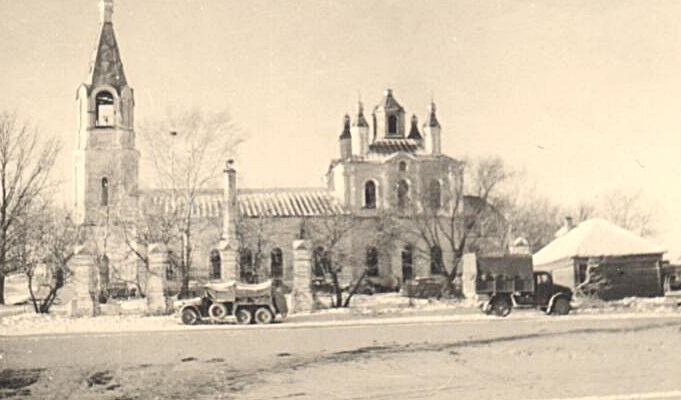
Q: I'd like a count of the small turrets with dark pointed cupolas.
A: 4